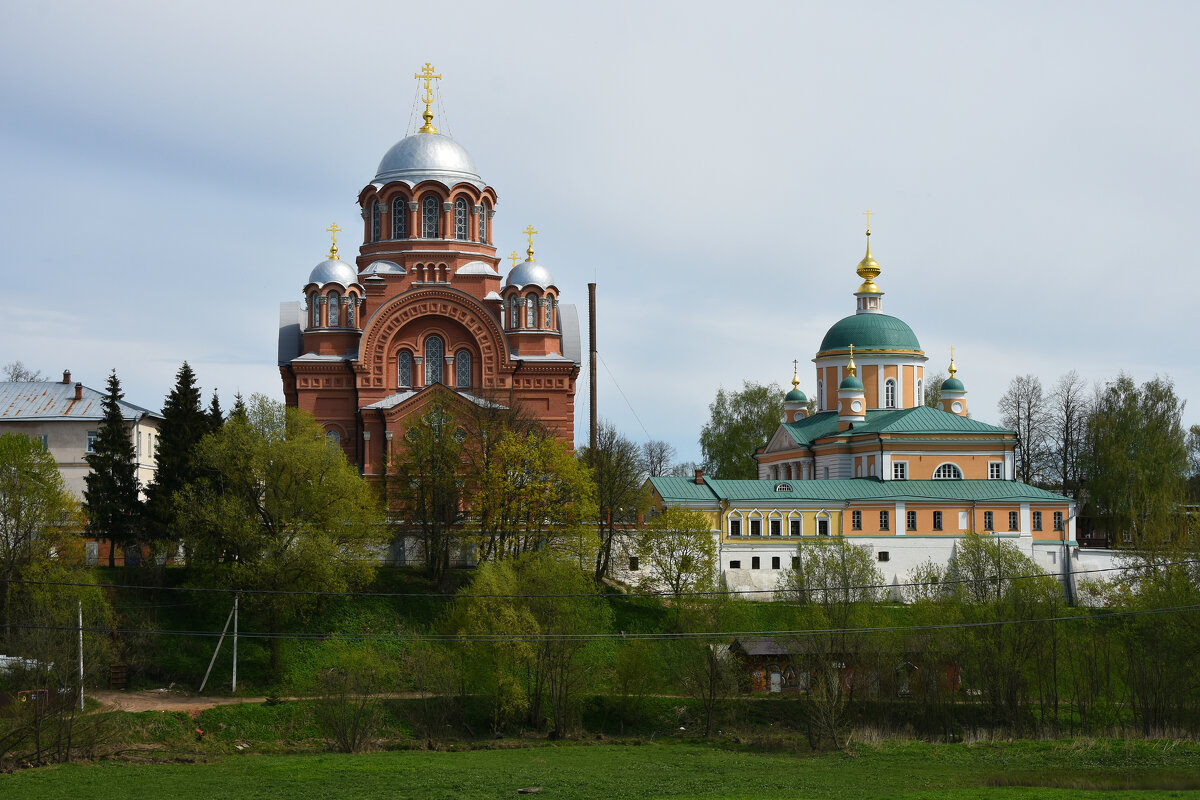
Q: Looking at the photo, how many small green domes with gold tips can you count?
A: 3